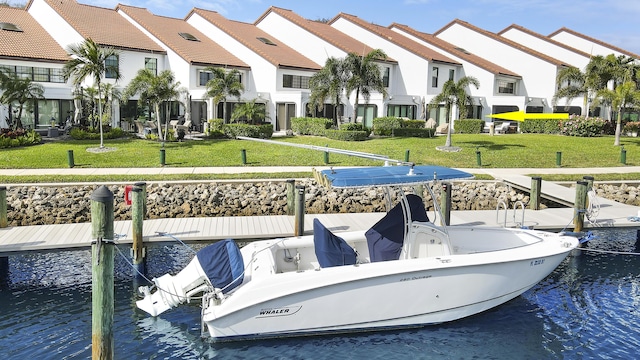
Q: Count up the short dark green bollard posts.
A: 8